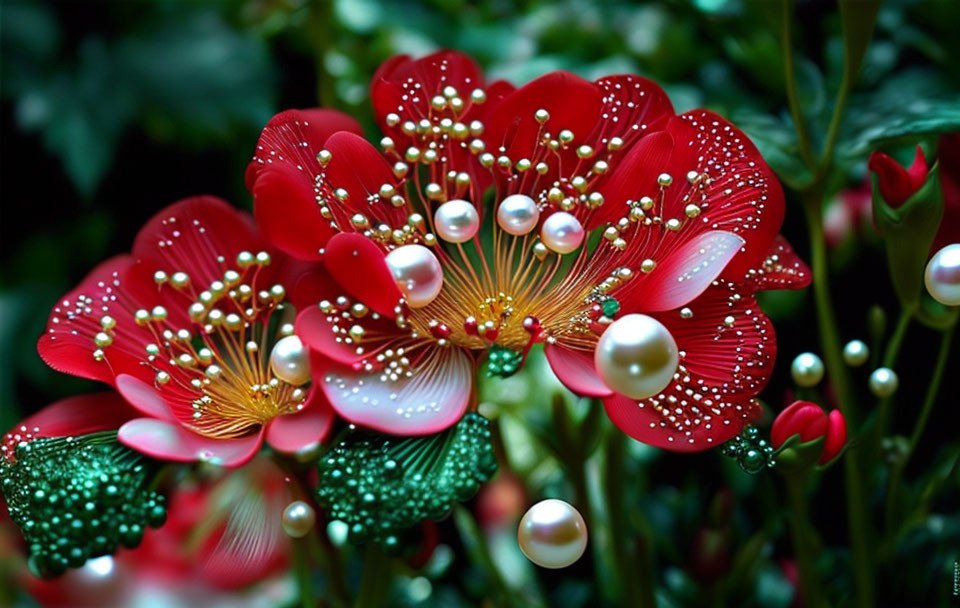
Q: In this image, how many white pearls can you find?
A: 12